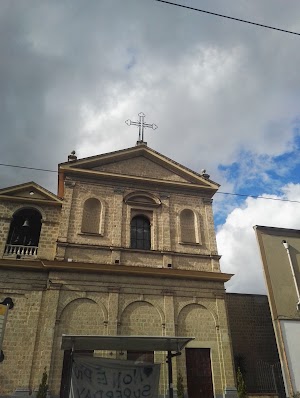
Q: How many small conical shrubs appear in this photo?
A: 3